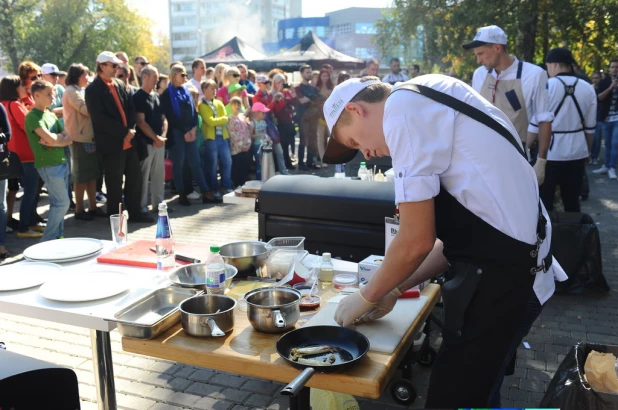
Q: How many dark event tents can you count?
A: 2